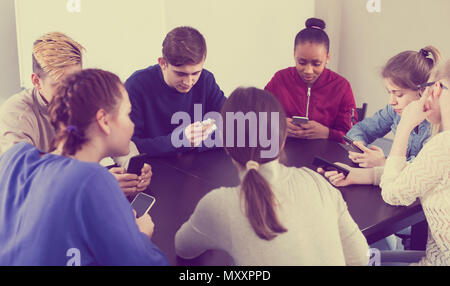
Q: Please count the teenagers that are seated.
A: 7